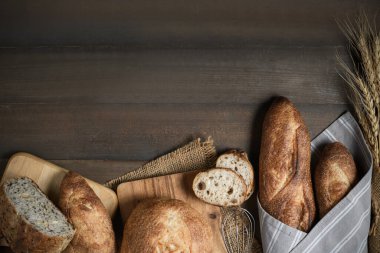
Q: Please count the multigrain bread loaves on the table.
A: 1